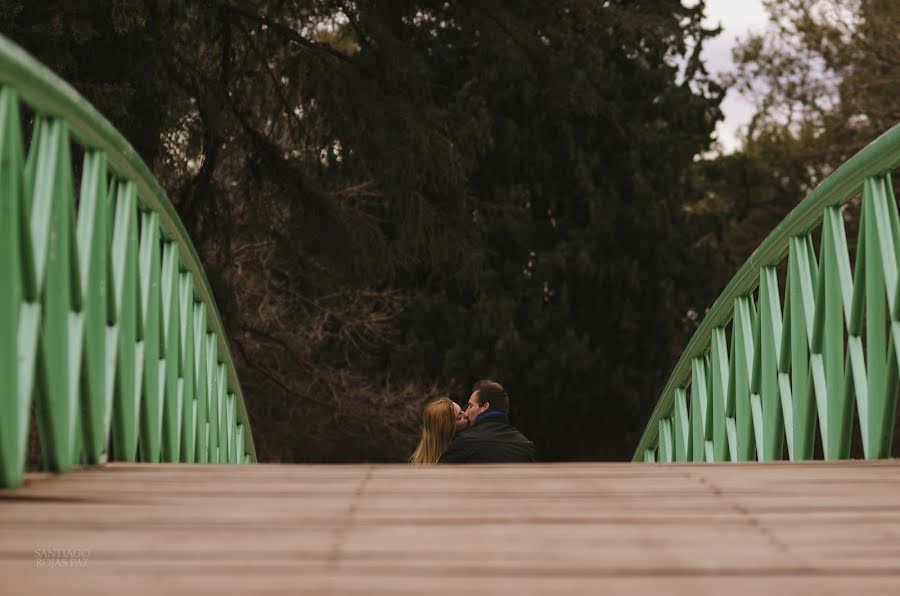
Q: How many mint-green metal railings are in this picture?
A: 2